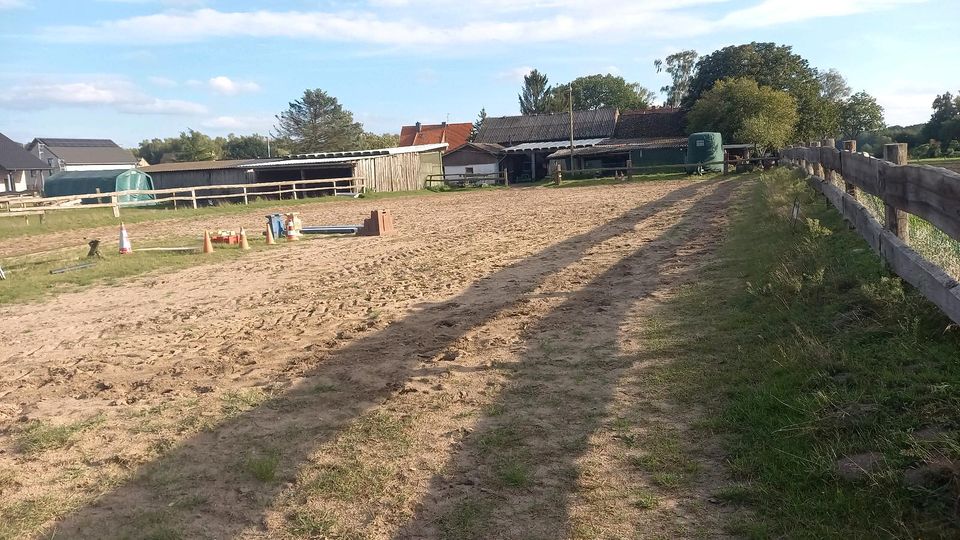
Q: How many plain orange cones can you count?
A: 3